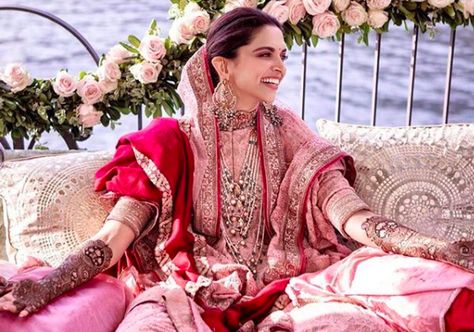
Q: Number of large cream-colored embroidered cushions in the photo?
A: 2